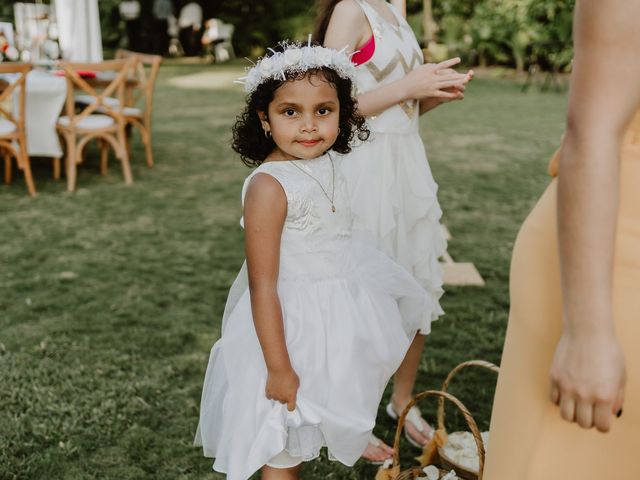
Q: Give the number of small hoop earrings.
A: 2